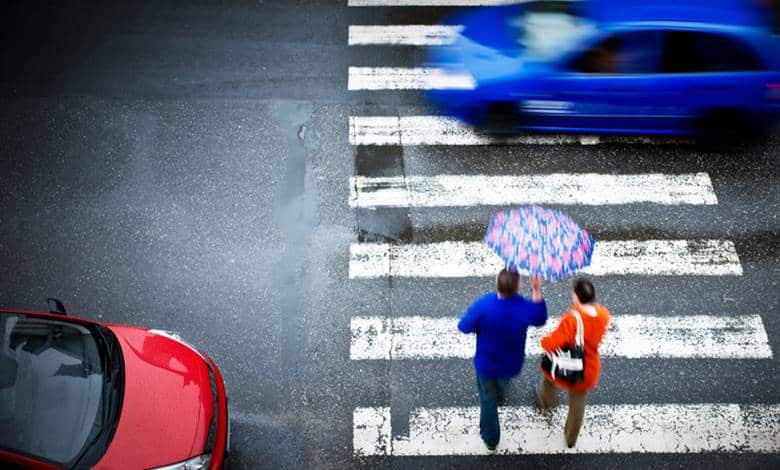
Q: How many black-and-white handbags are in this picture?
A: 1